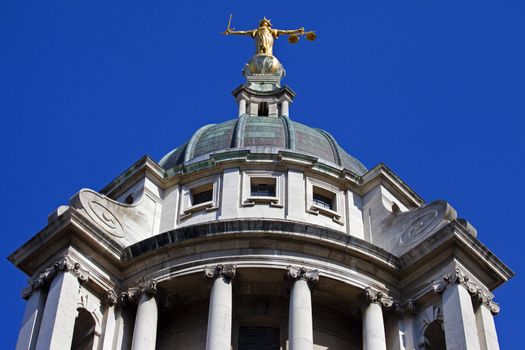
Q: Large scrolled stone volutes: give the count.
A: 2